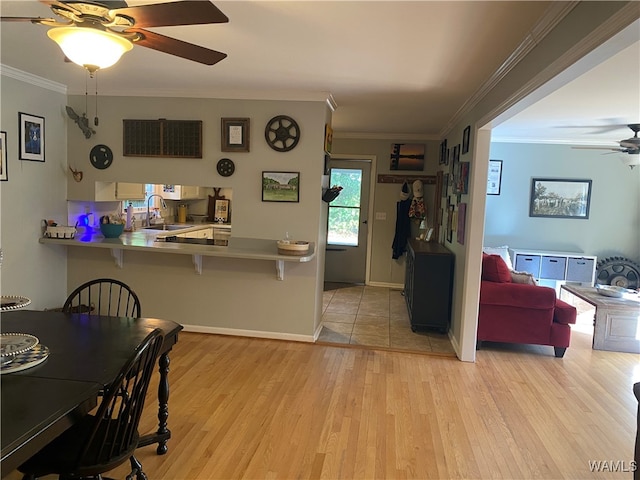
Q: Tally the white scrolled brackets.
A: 3